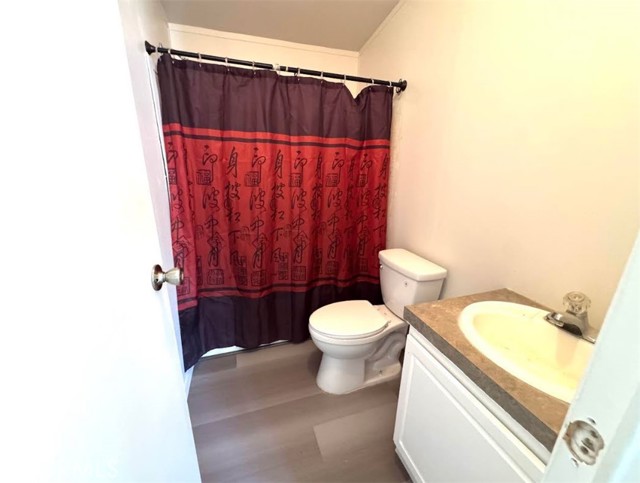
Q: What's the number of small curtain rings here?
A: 12